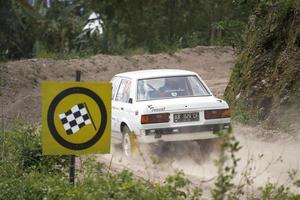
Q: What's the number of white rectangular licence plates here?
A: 0